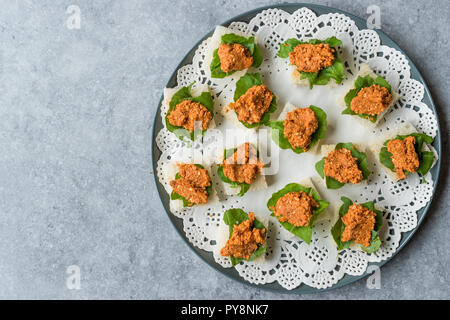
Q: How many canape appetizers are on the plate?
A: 13